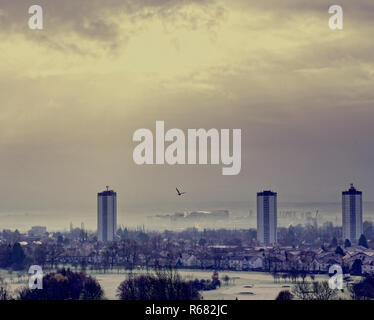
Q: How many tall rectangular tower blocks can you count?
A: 3